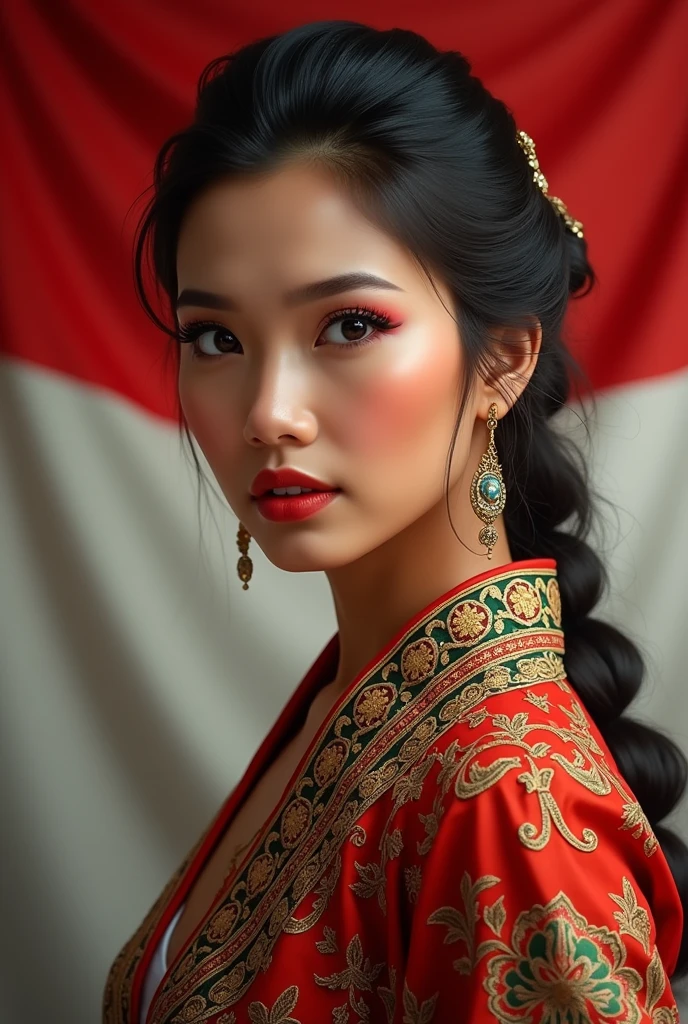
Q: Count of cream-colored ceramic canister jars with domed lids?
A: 0